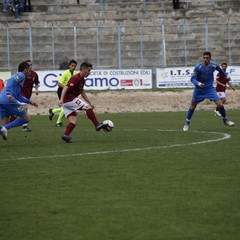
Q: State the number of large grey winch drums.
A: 0